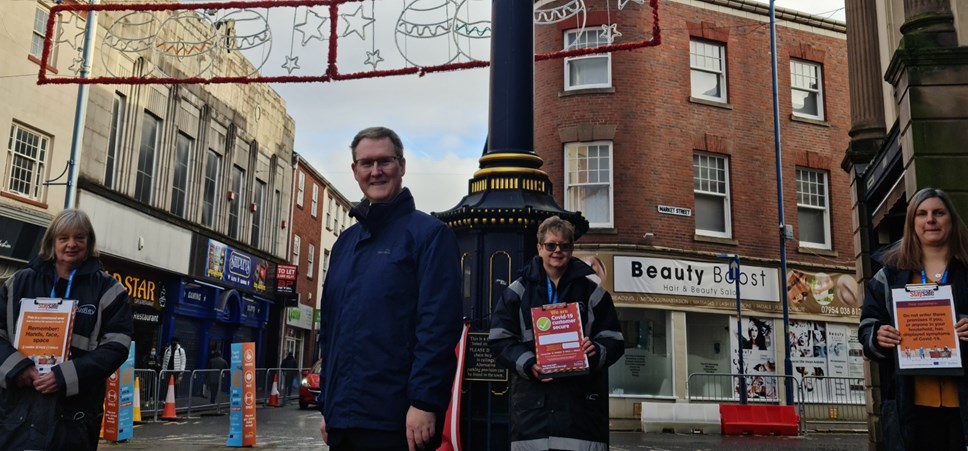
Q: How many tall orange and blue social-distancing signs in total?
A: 2